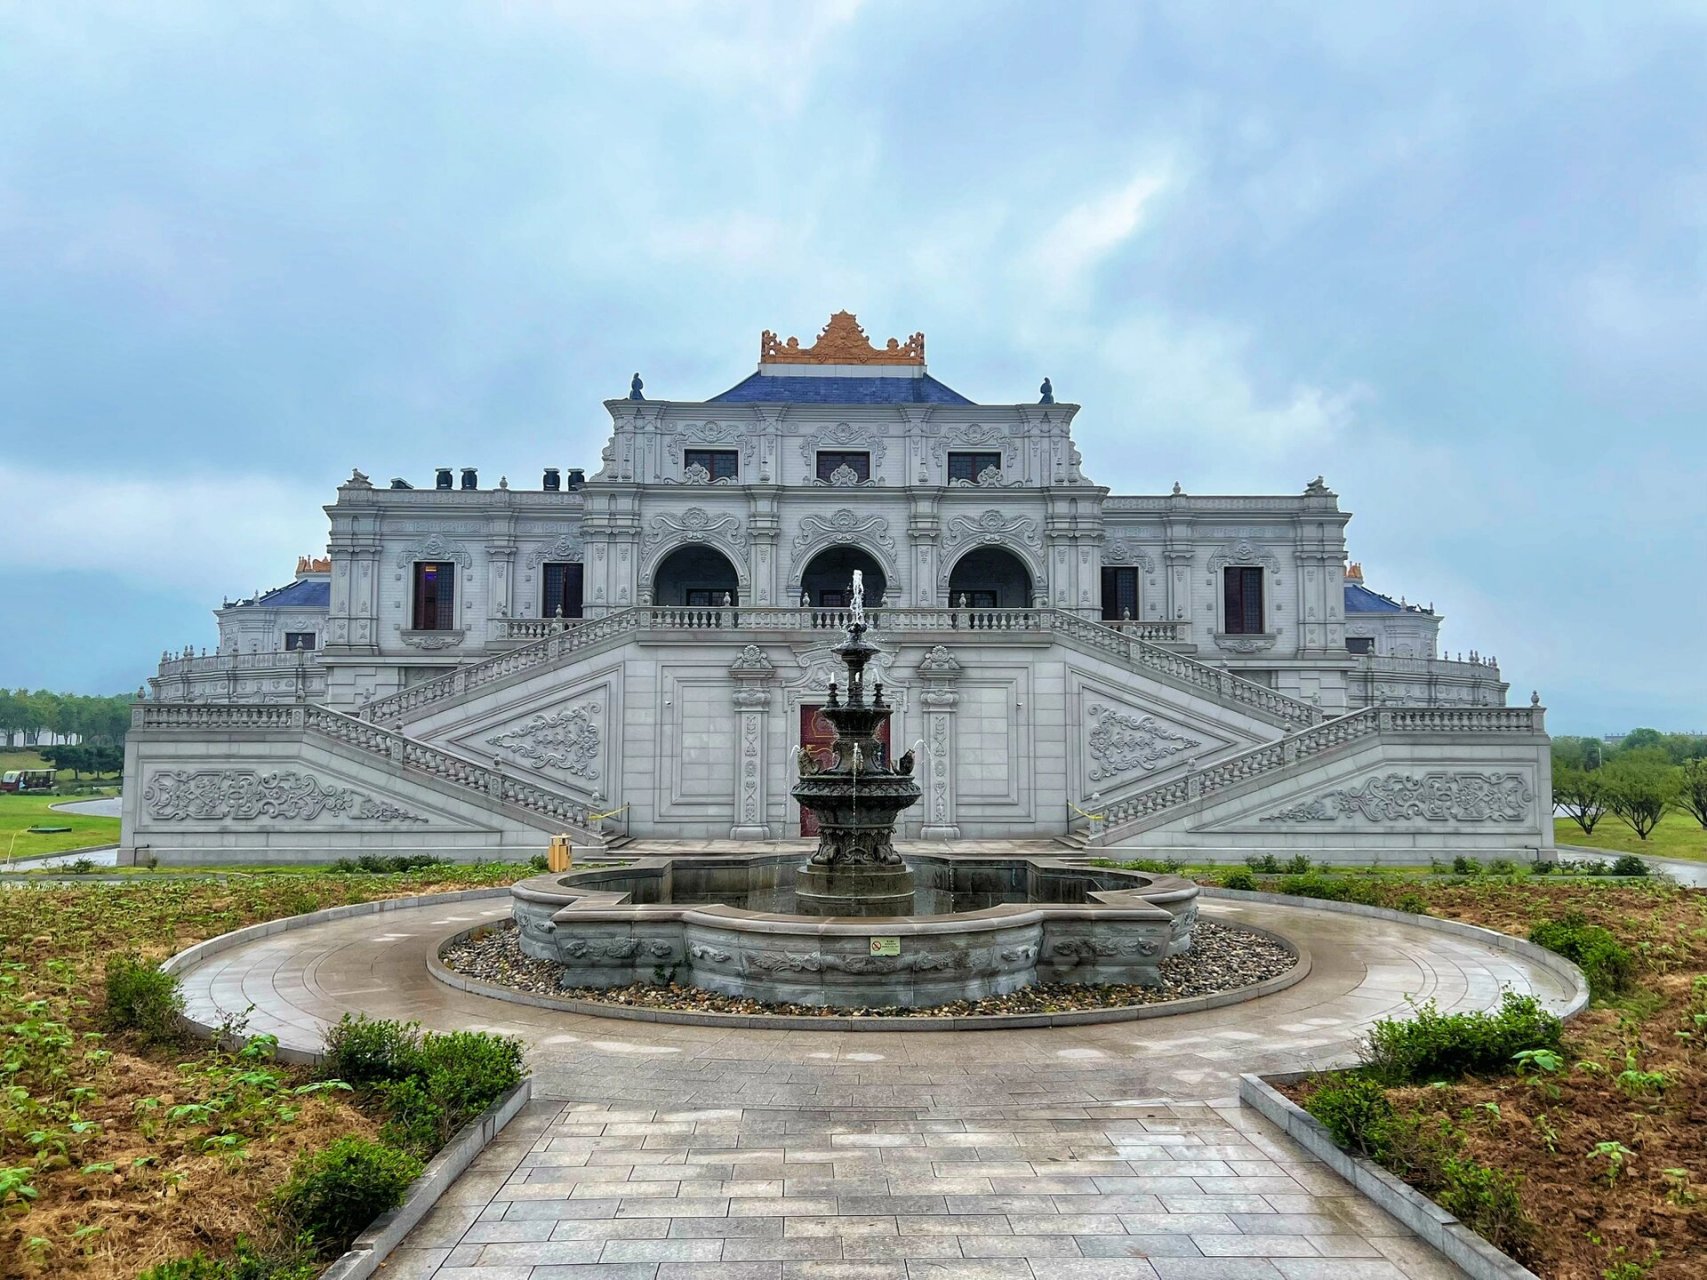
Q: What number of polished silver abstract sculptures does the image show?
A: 0